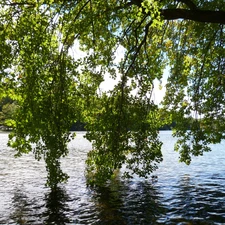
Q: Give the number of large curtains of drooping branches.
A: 3